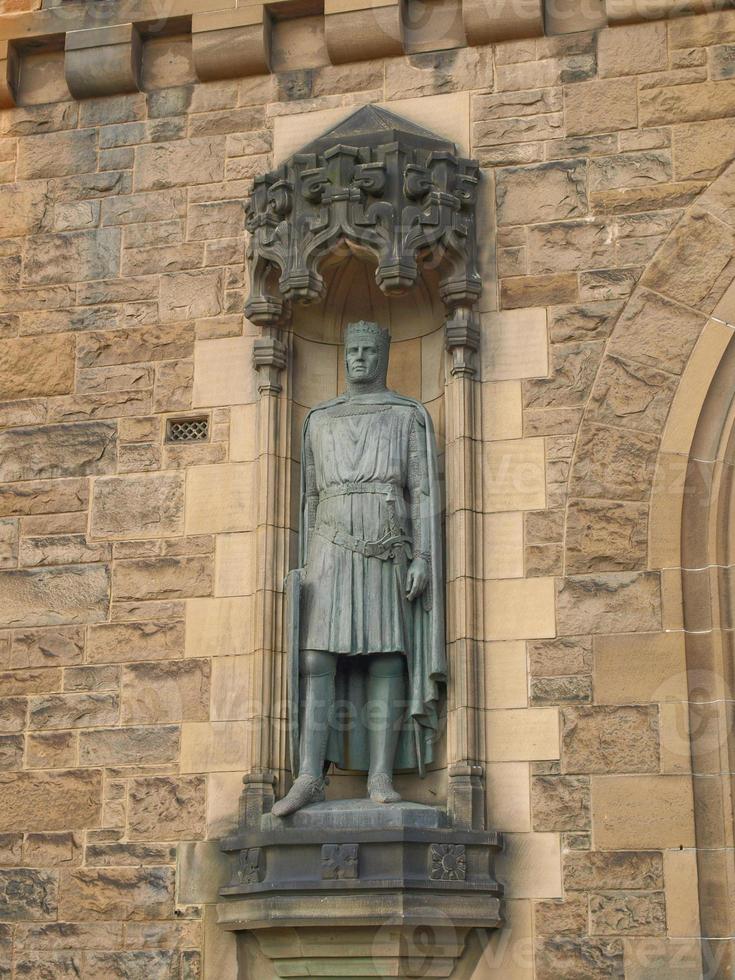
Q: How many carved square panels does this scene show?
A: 3